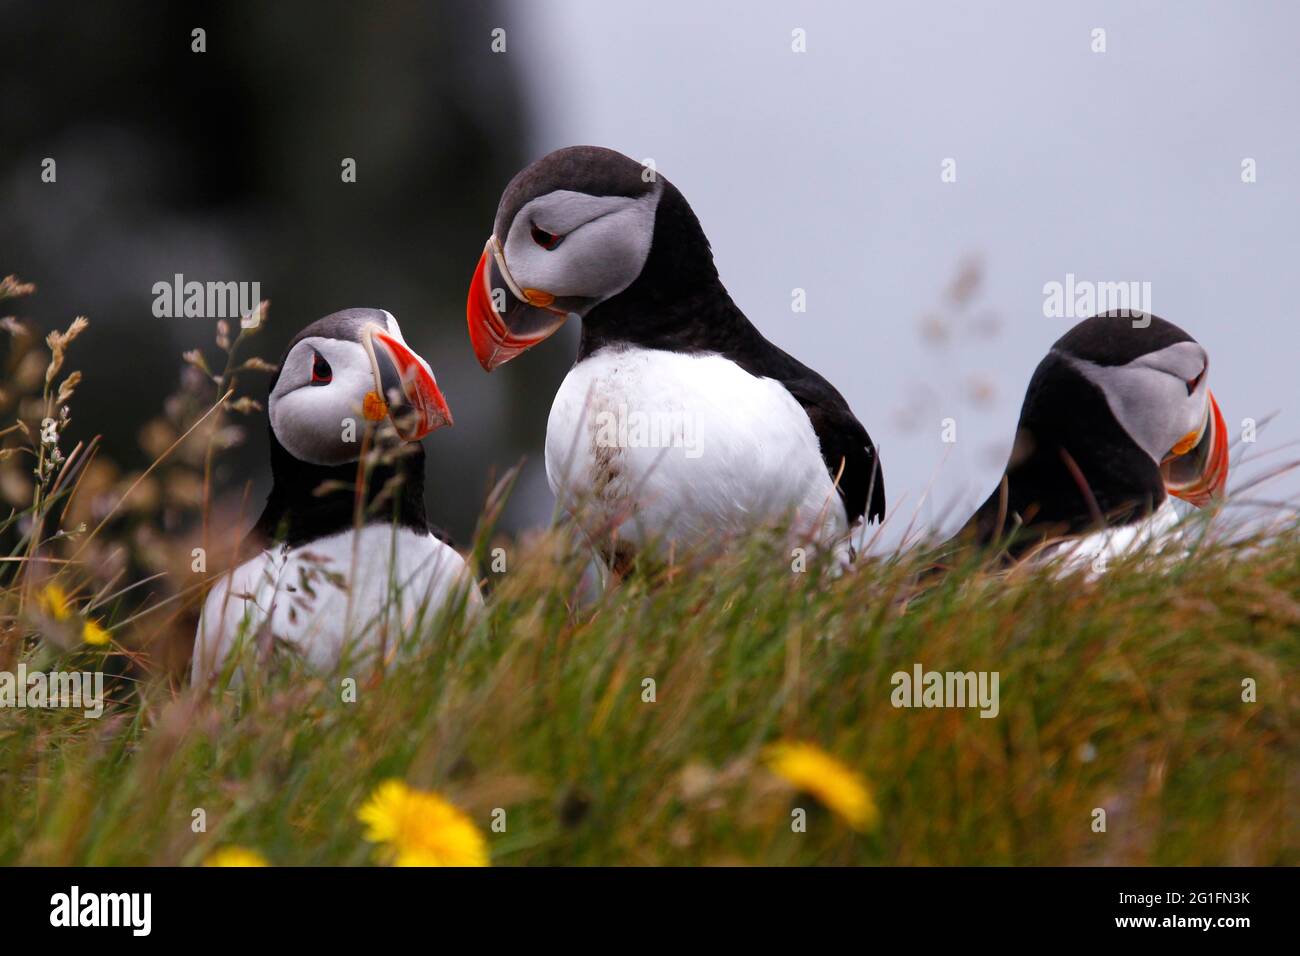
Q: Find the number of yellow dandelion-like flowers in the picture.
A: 5